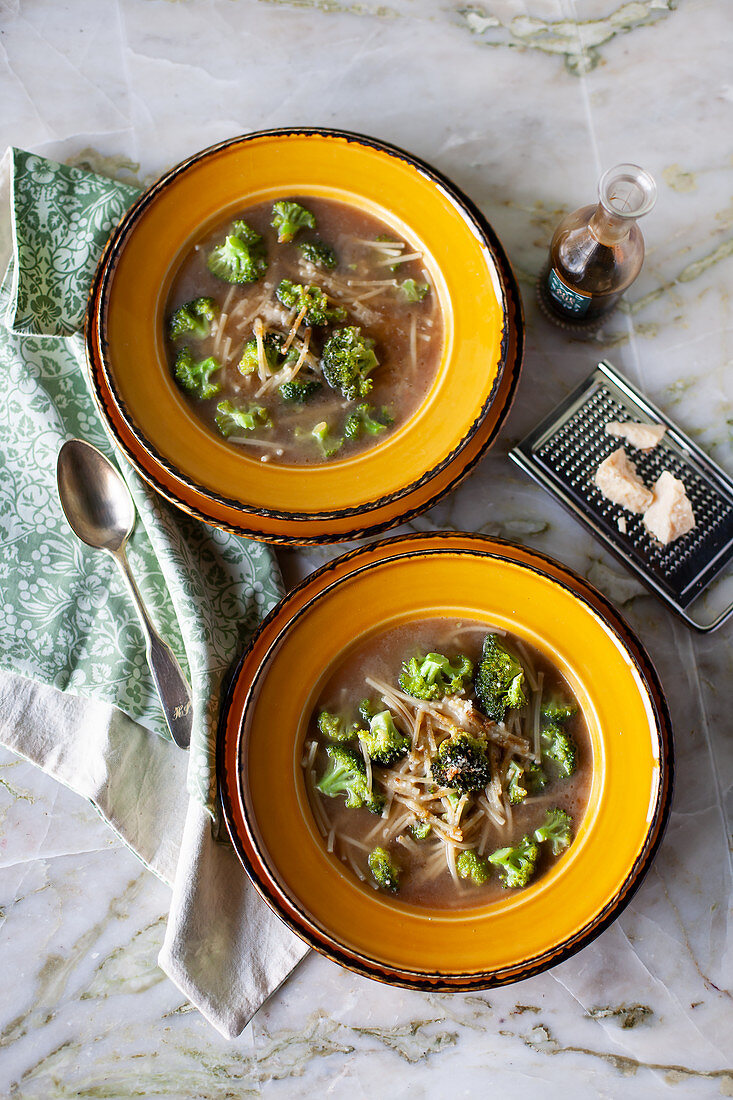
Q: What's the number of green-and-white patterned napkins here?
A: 1